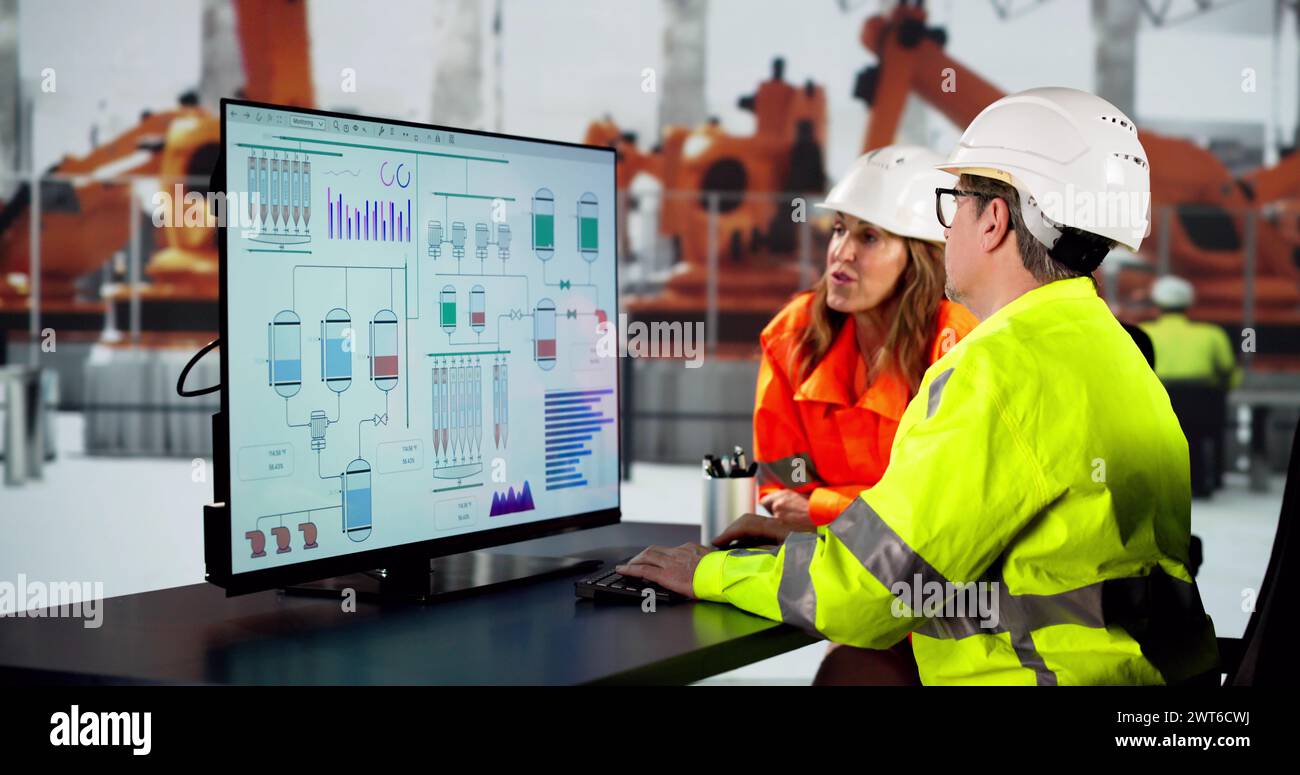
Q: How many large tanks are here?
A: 7